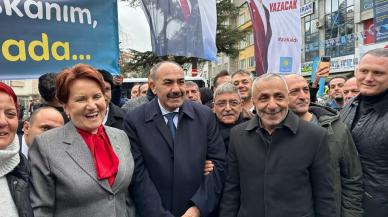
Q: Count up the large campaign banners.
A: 3